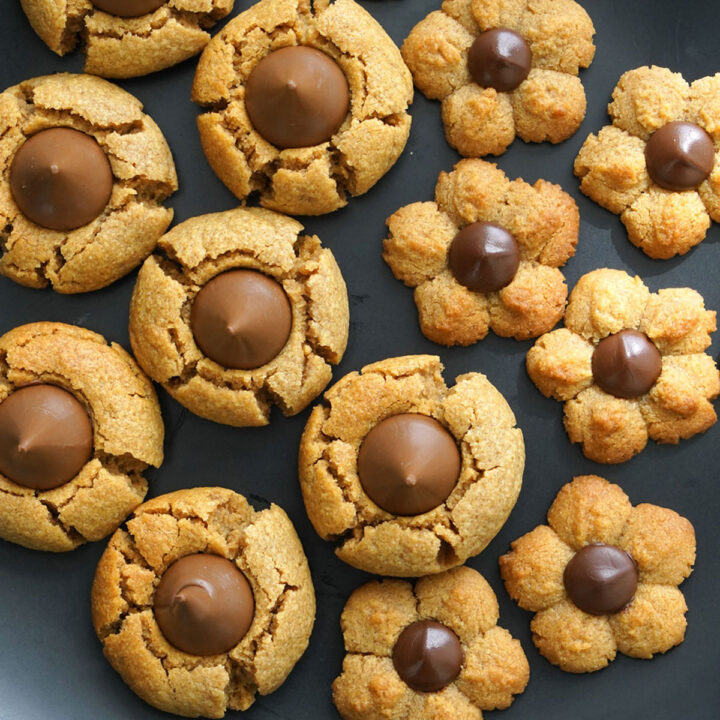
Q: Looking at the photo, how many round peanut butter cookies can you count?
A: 7